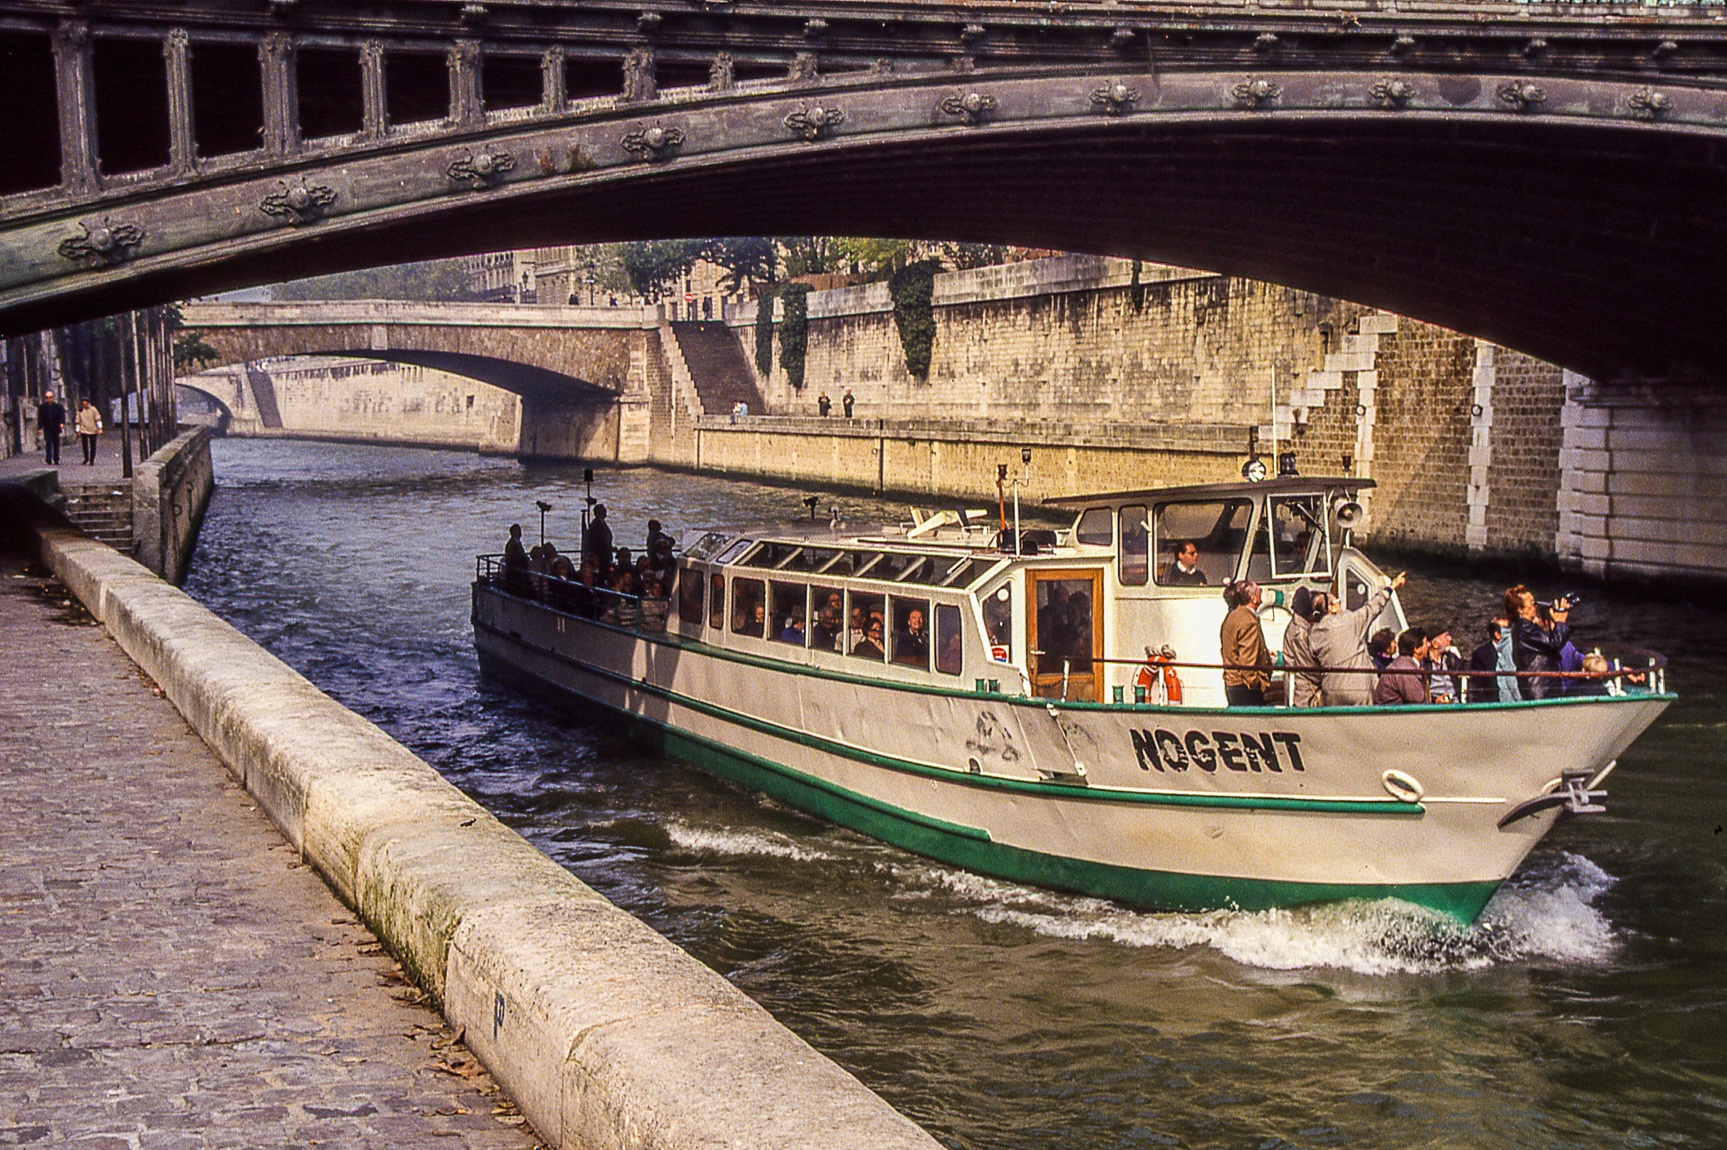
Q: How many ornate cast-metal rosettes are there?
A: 11